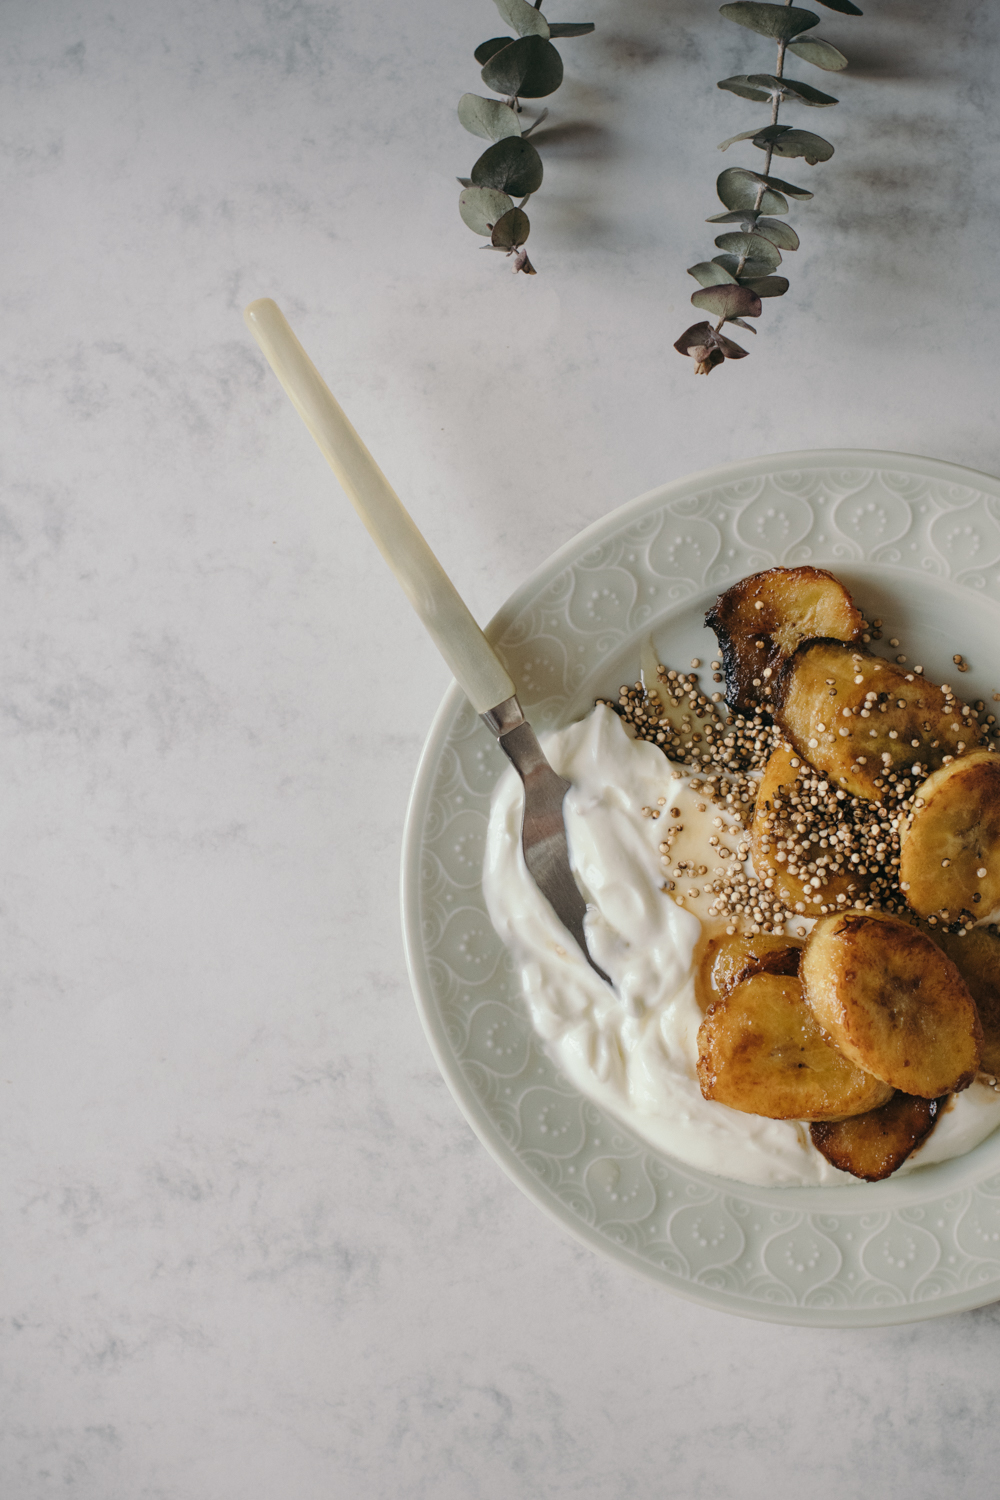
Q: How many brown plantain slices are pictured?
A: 9